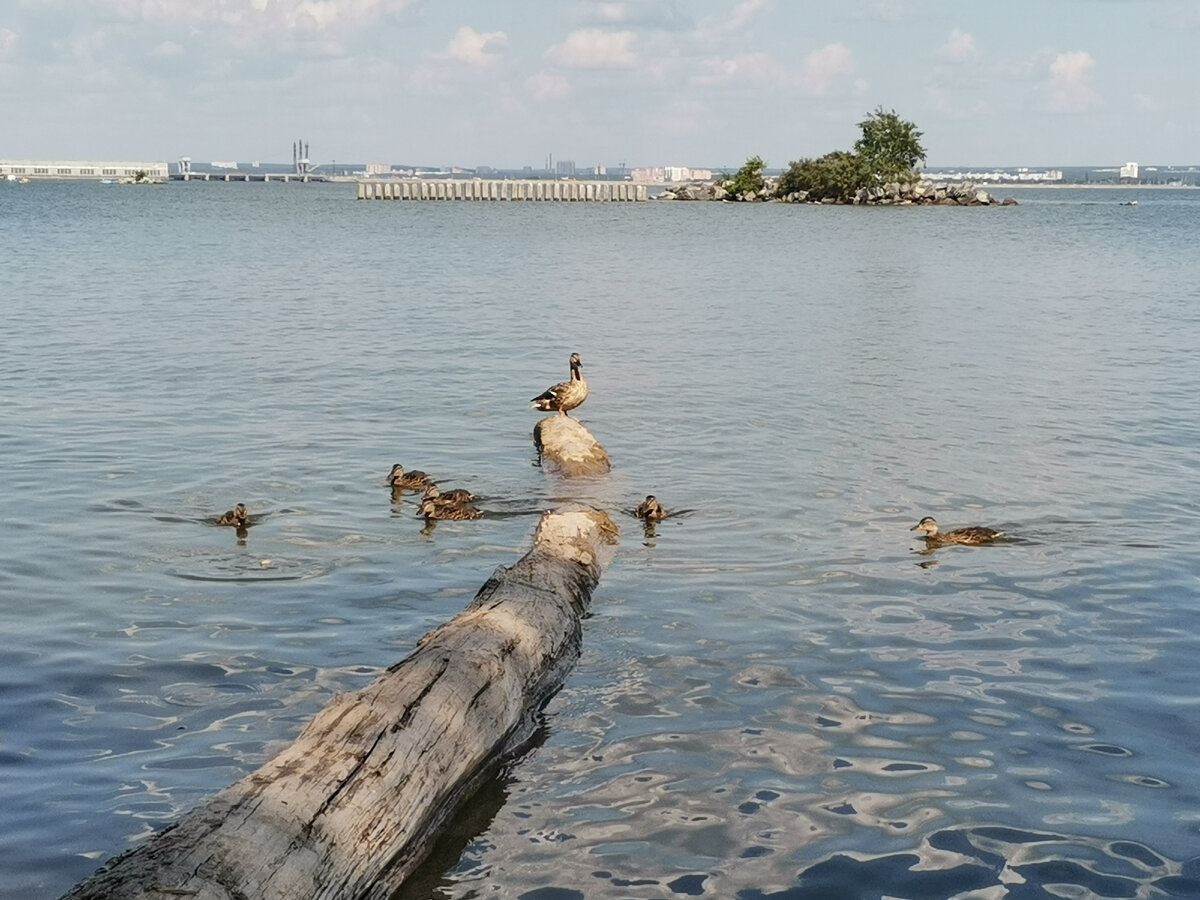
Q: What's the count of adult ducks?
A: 1